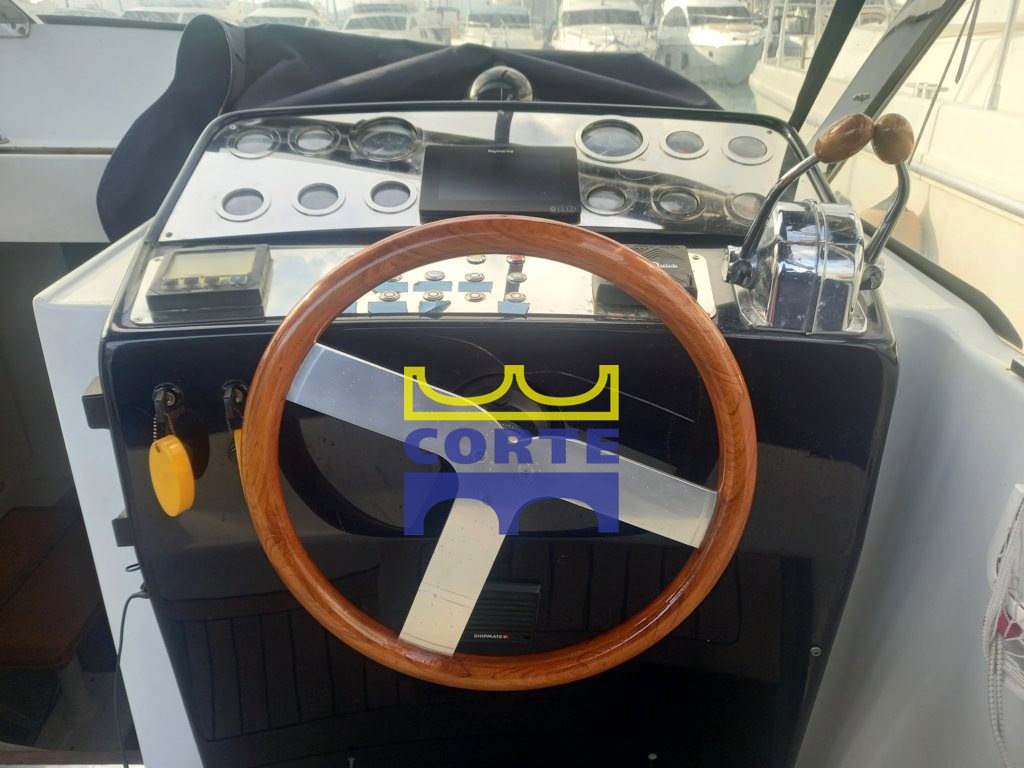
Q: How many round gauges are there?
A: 12